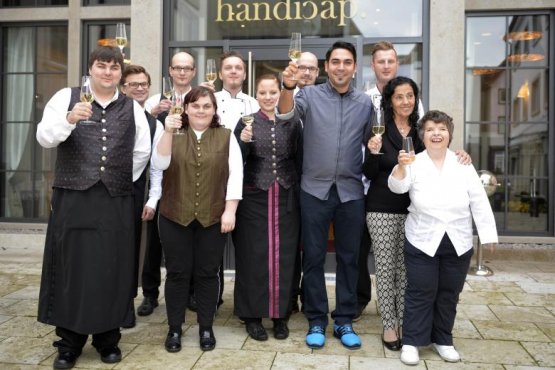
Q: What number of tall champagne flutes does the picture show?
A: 9